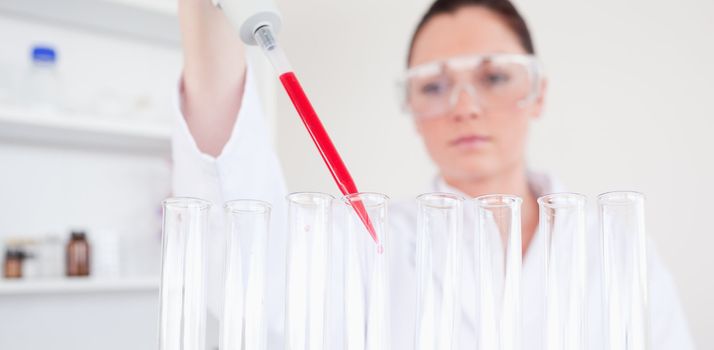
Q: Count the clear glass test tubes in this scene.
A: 8